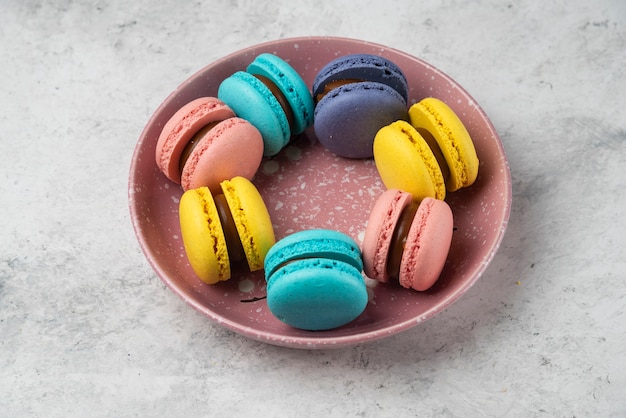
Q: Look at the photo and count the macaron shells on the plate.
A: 14